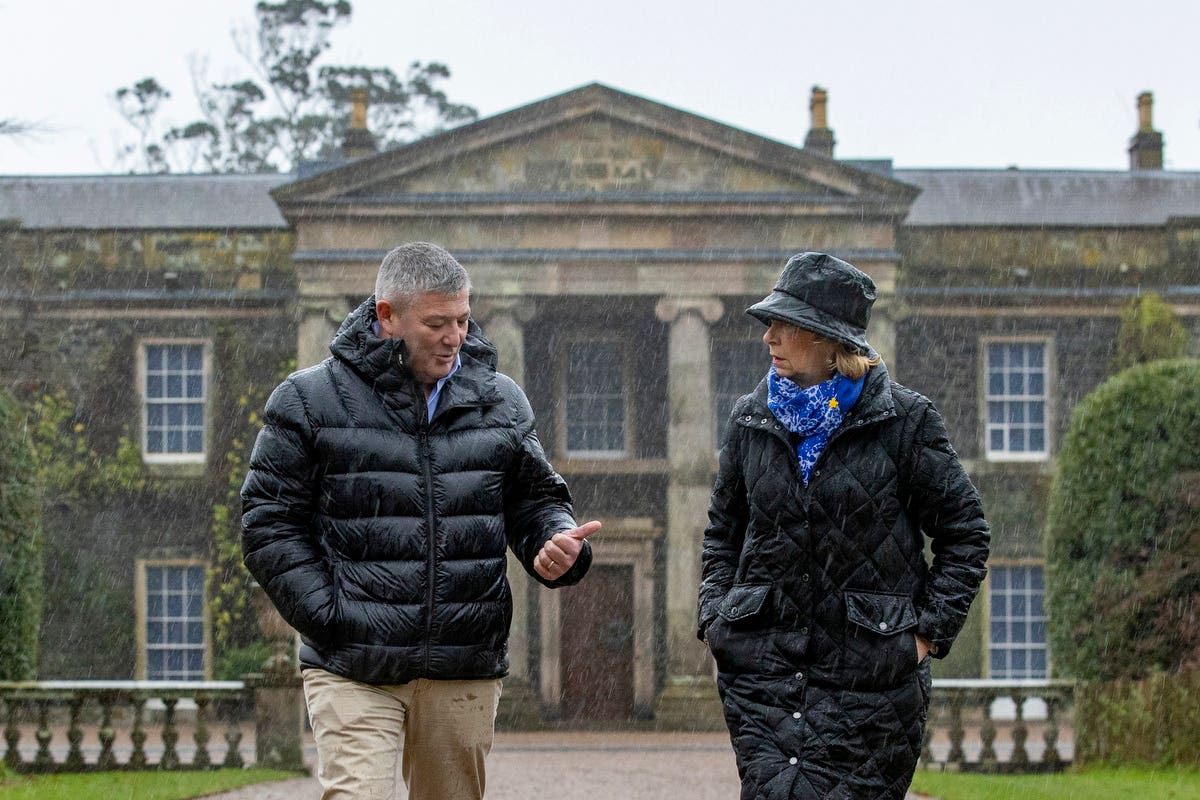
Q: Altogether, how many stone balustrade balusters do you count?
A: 13